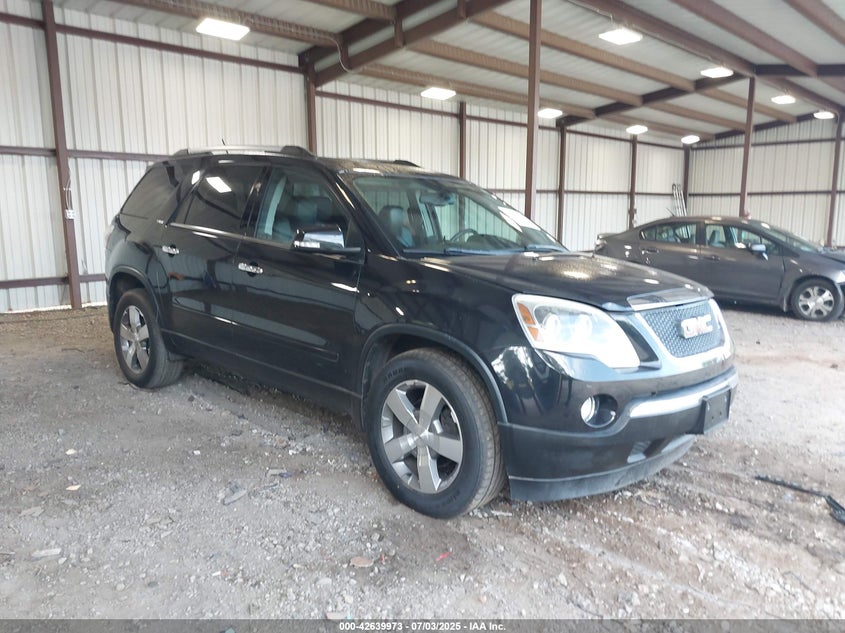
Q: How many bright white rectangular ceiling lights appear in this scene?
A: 9